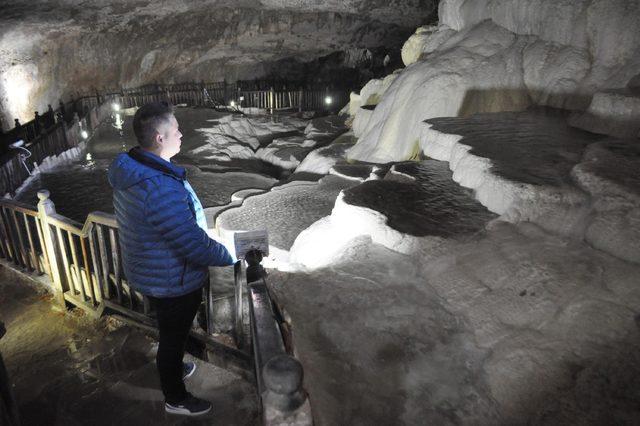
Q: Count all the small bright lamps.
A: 4